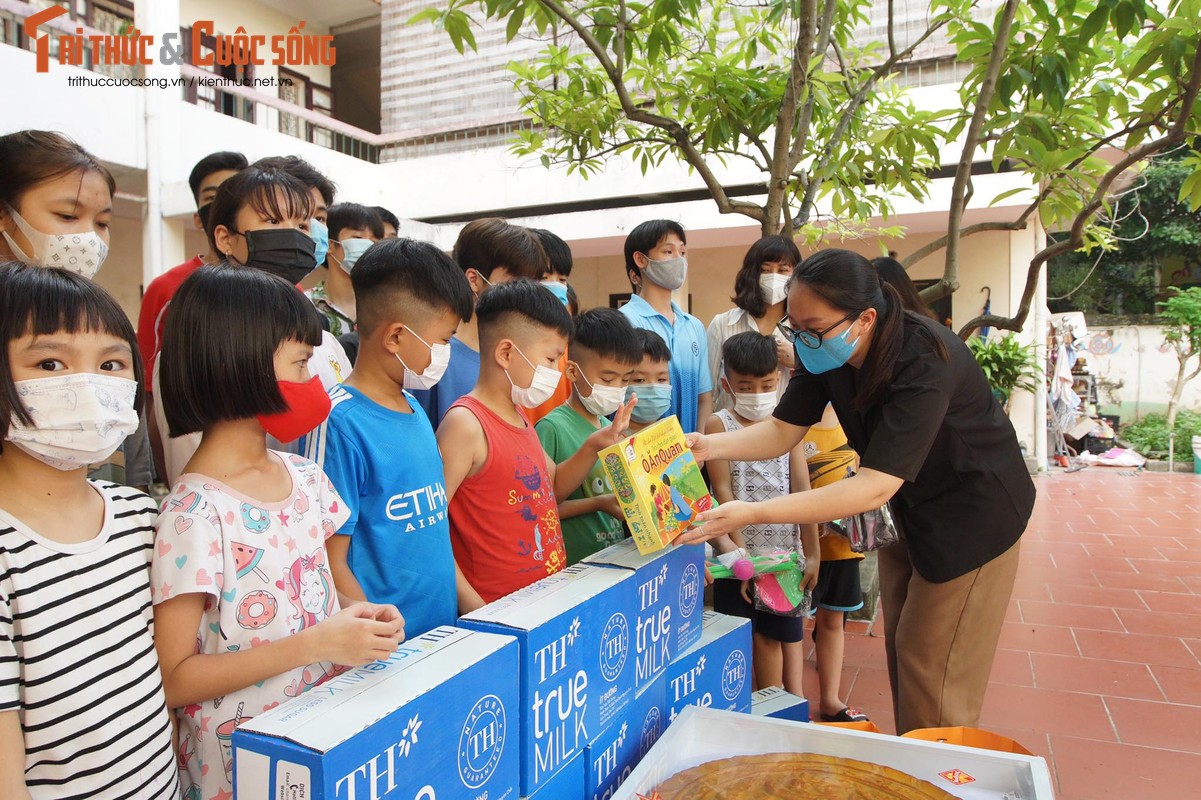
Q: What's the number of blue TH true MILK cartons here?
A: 7